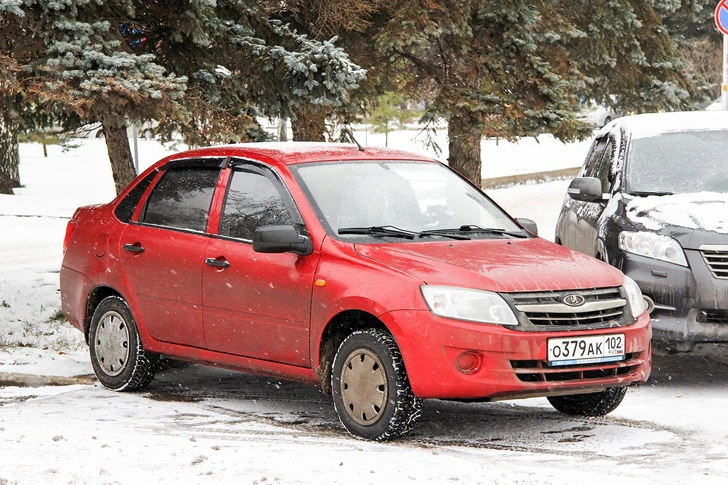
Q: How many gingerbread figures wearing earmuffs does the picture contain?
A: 0